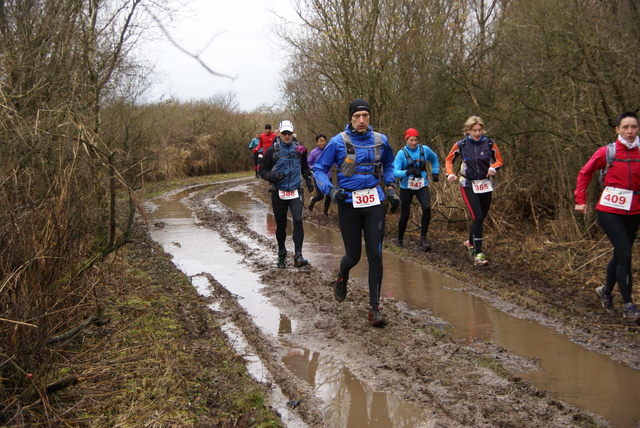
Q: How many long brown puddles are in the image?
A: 2